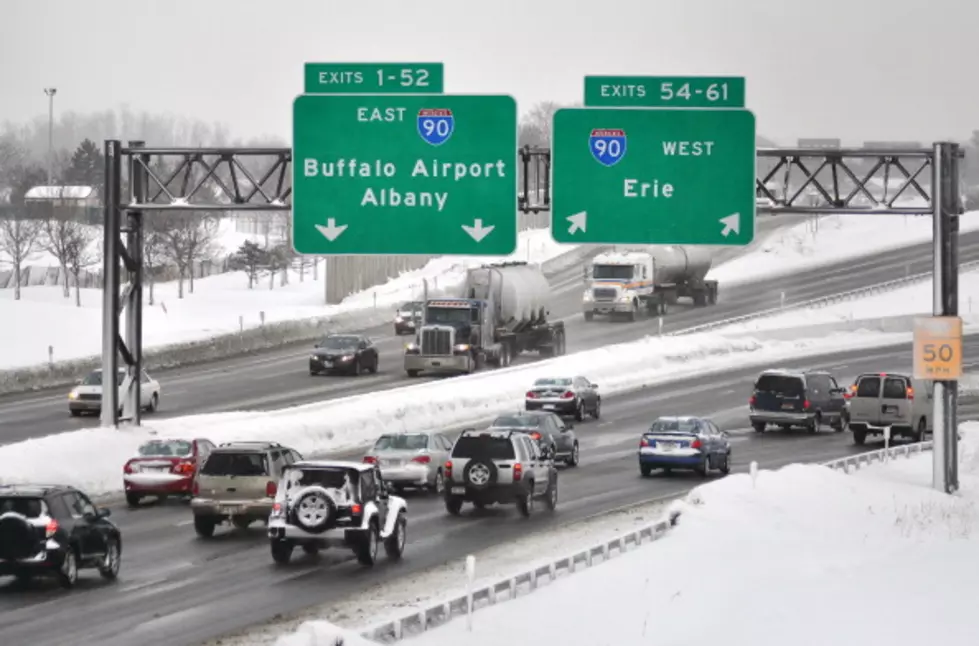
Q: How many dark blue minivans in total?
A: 1